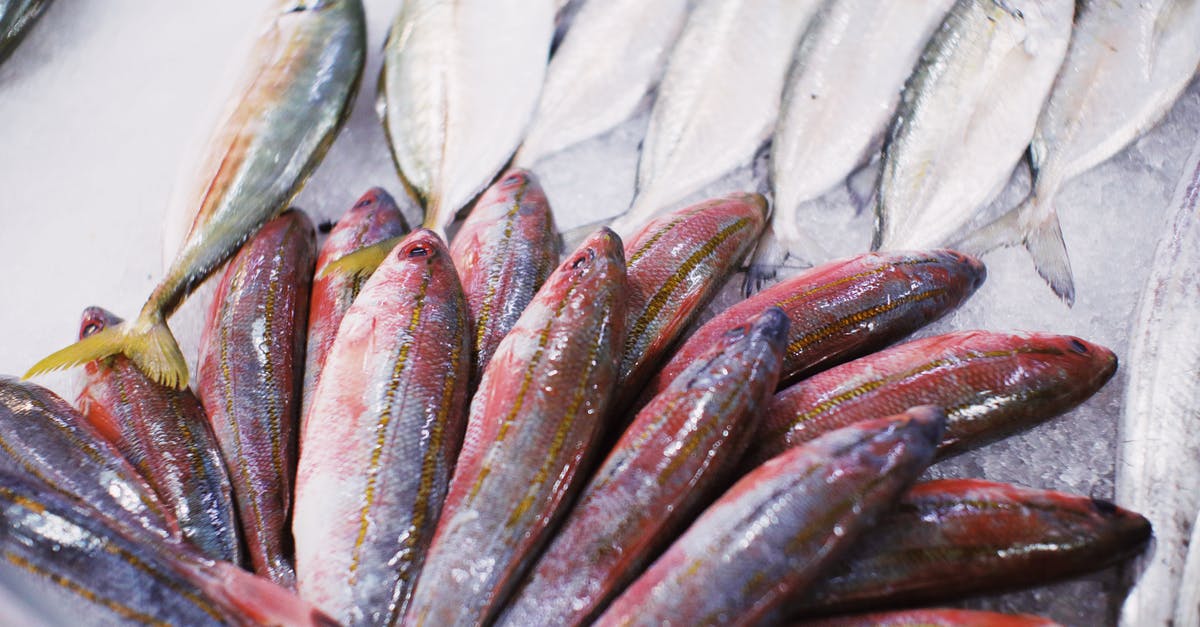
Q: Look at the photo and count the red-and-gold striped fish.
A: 15